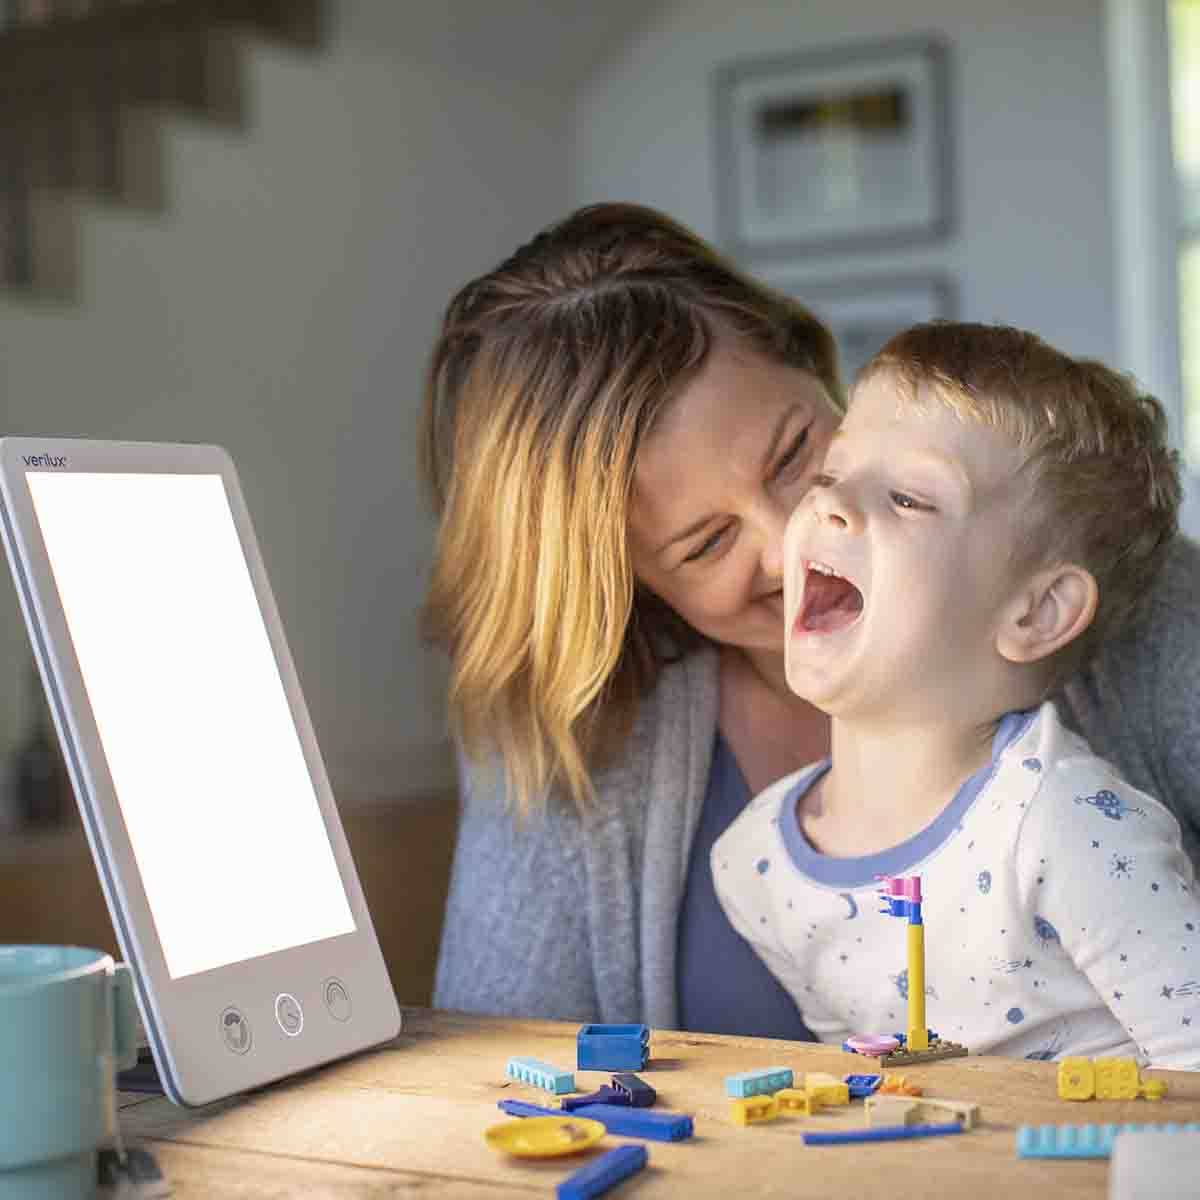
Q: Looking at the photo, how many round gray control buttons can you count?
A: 3